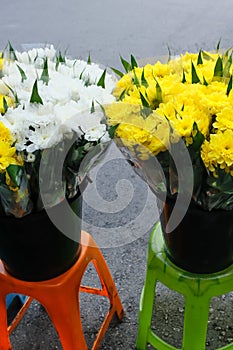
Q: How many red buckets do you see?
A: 0